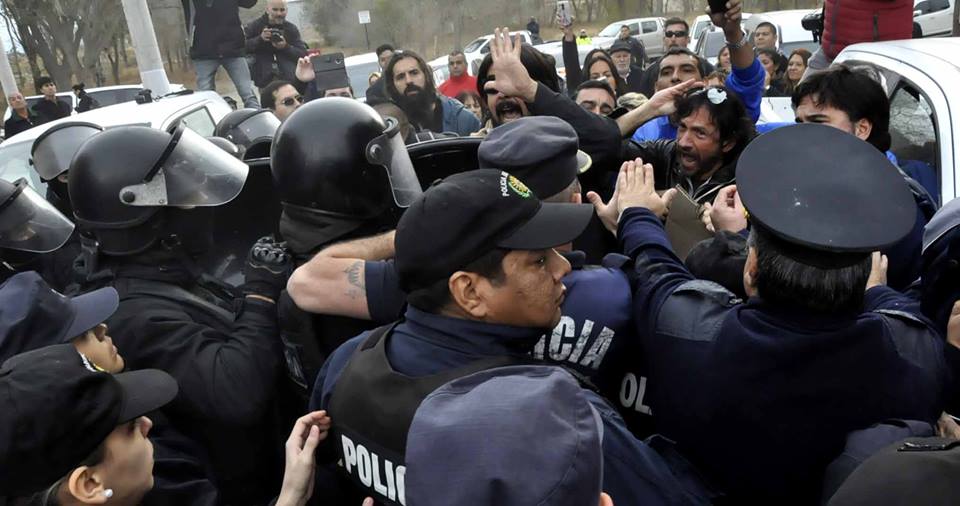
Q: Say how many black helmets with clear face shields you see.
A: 5